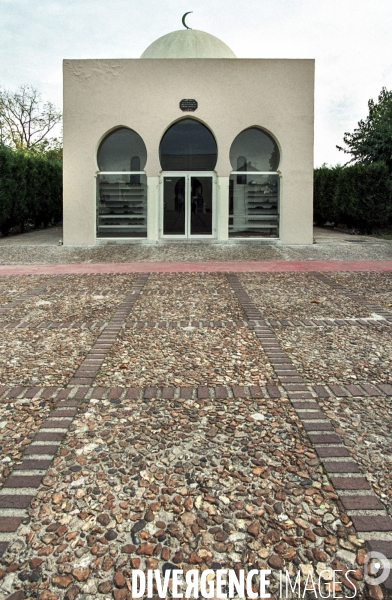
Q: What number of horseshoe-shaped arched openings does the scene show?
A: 3